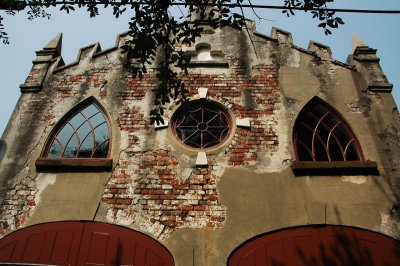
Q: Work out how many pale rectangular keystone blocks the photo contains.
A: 4